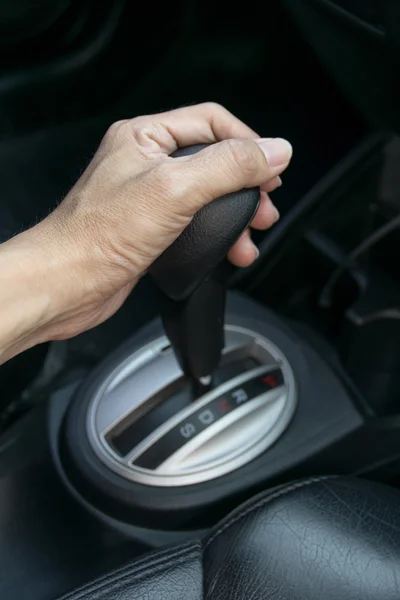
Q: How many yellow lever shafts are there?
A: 0